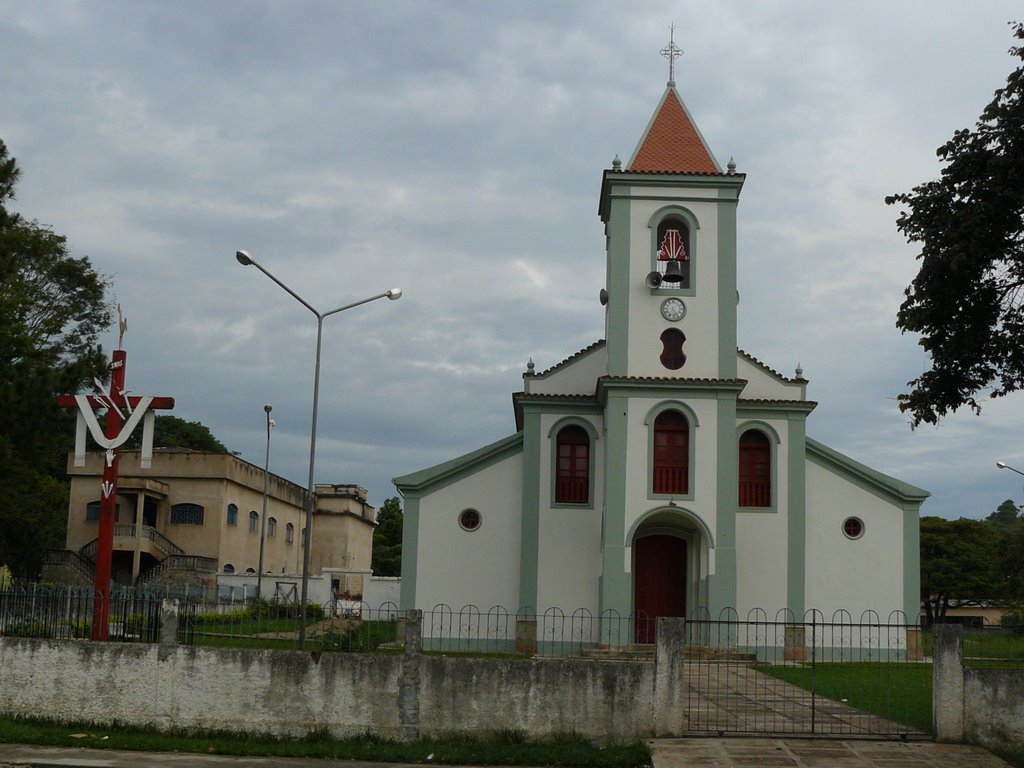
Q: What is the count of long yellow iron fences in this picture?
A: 0